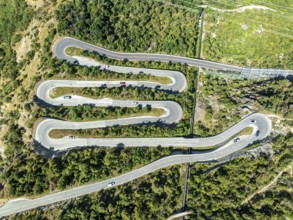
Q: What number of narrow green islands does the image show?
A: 6